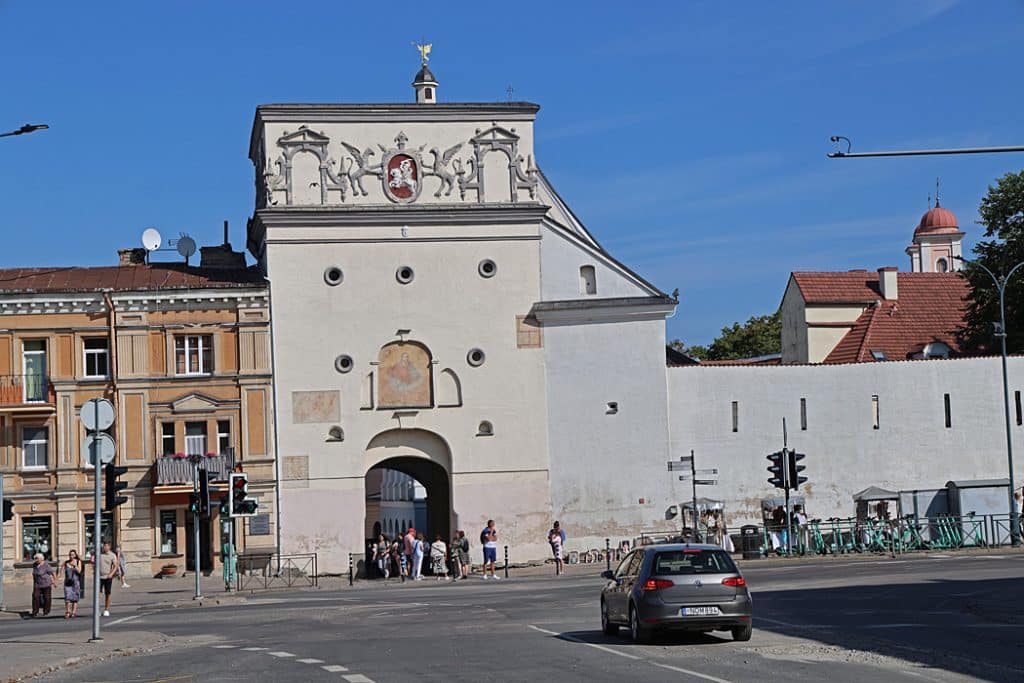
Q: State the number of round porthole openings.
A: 5